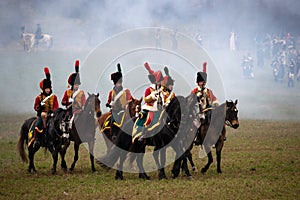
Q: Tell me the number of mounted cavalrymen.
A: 6